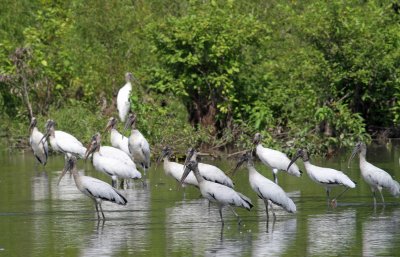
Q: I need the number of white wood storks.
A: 15